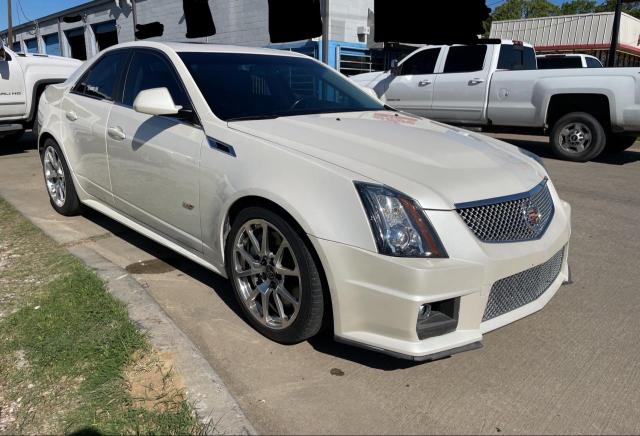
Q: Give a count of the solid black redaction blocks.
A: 5